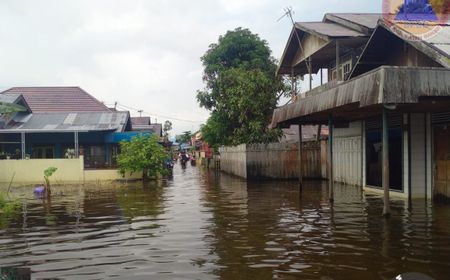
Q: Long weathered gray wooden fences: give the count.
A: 1